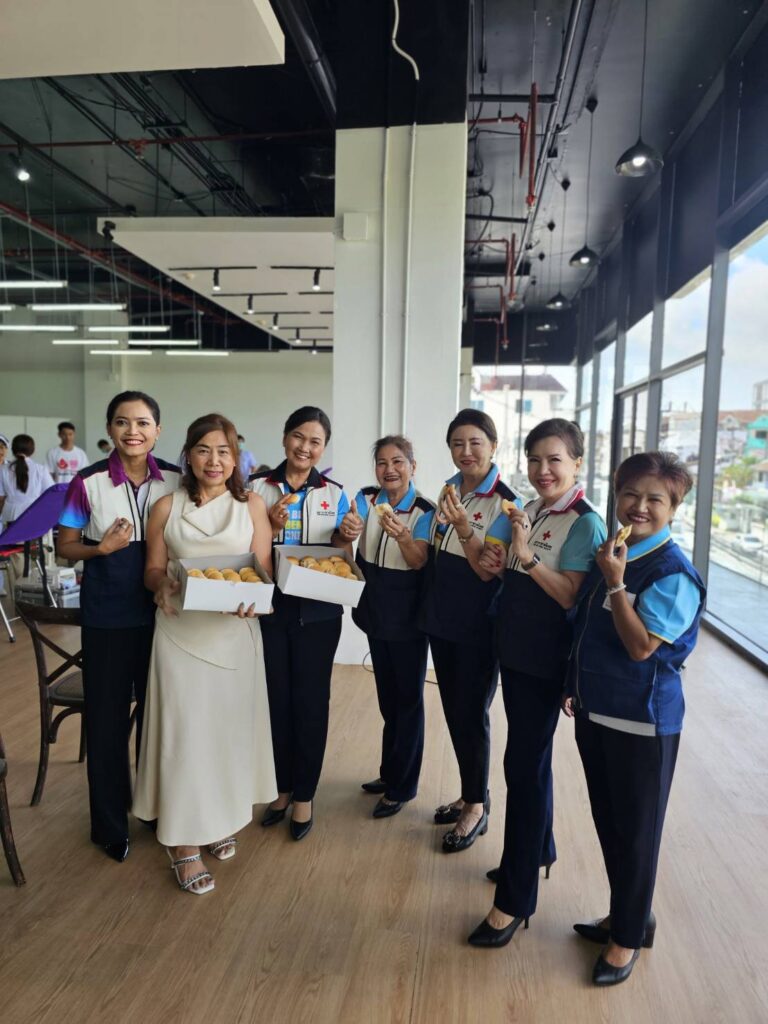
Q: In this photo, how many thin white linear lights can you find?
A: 9